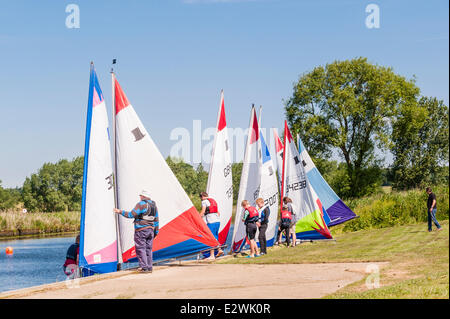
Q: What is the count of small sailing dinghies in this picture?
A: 8